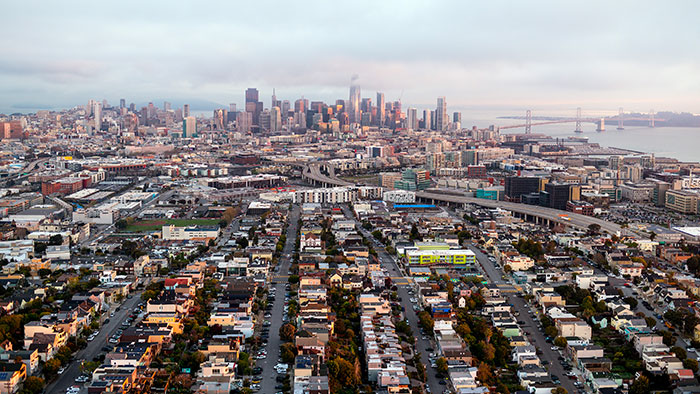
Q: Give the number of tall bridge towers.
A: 4